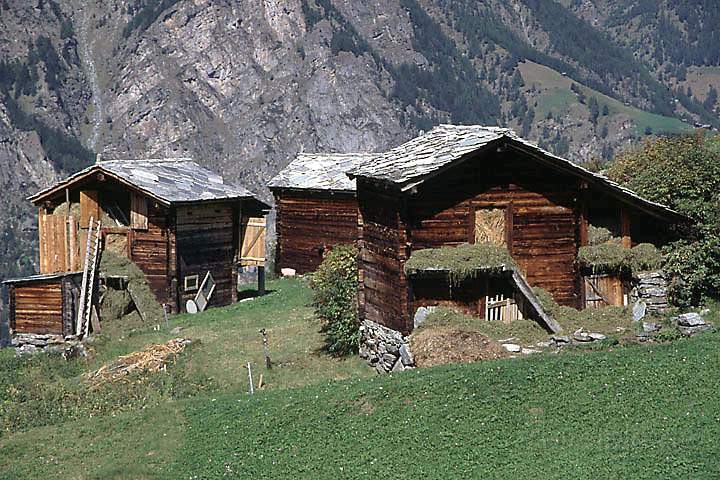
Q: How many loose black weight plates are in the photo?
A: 0